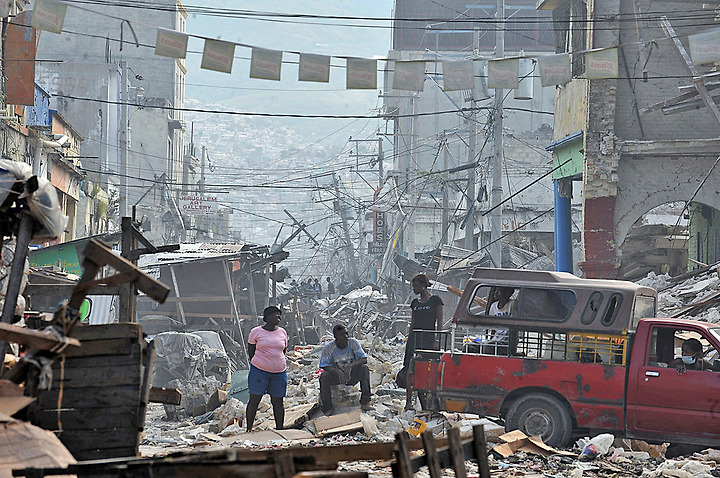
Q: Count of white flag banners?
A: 13